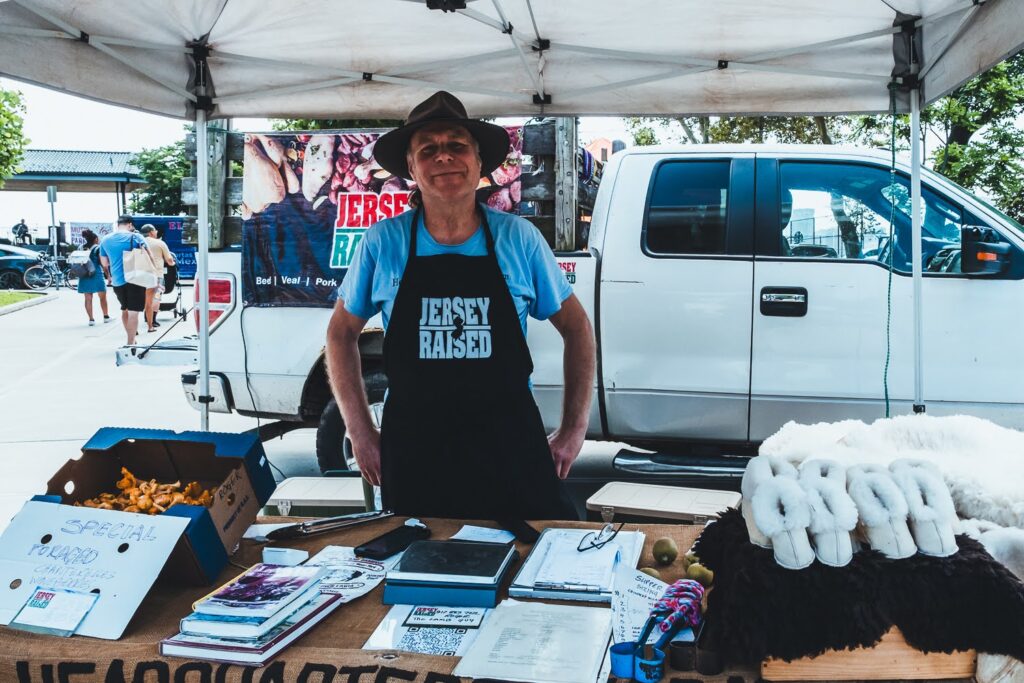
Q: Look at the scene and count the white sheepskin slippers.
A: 8